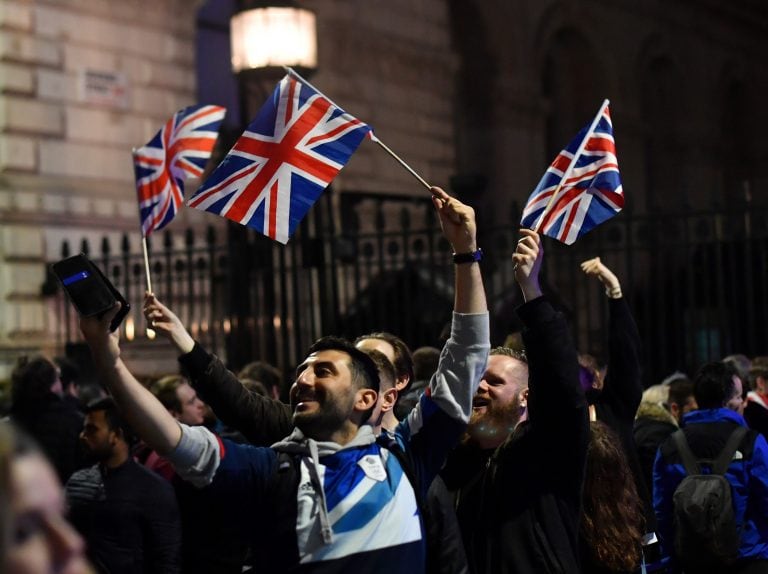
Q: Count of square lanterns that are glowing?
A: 1